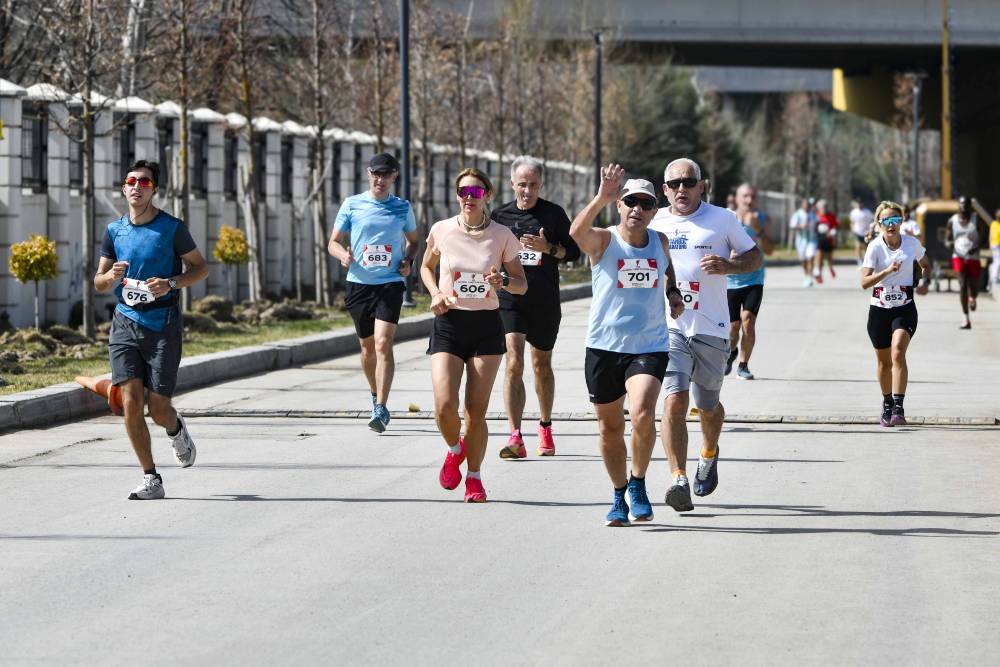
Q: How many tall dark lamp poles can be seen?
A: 3